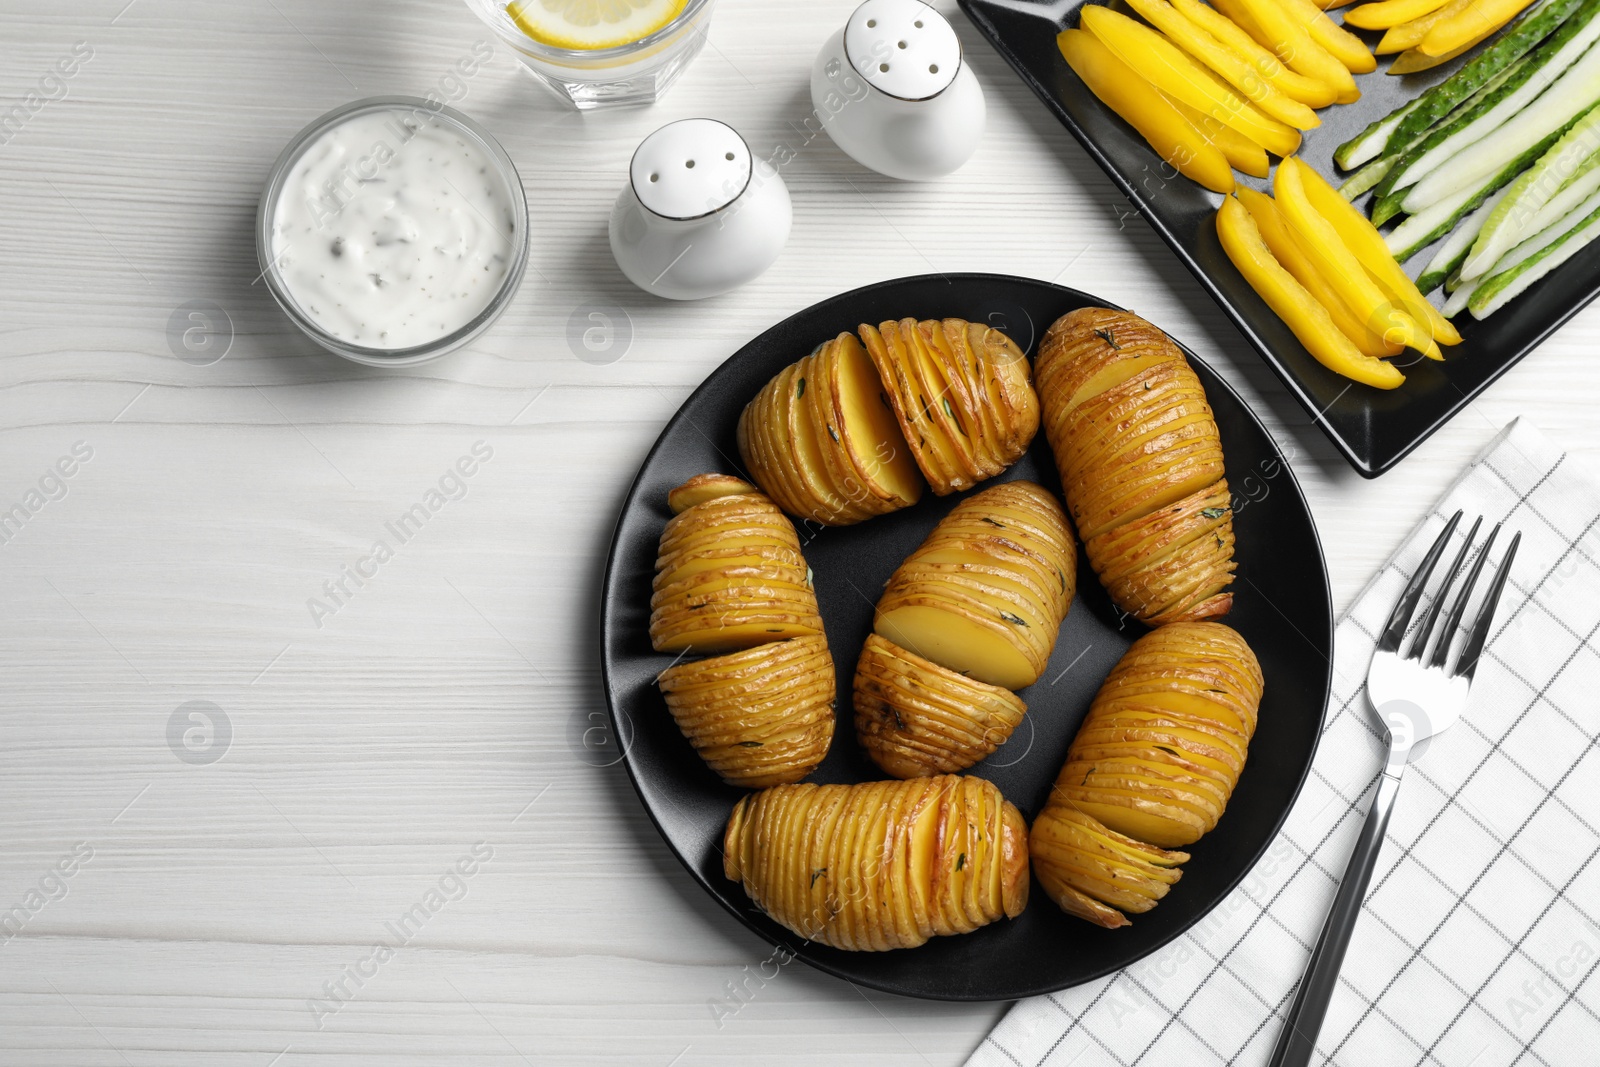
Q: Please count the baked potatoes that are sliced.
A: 6